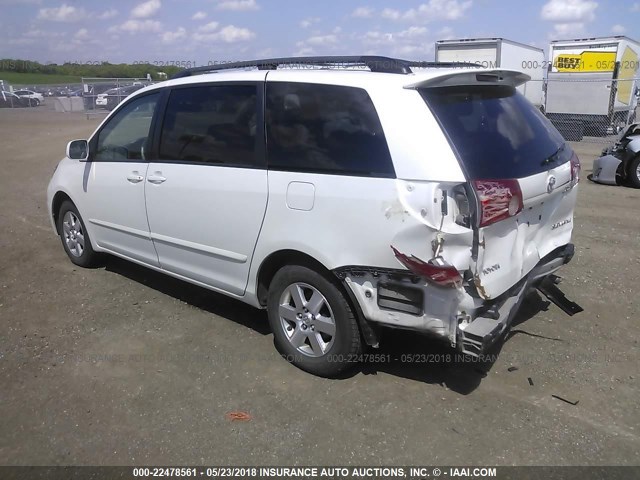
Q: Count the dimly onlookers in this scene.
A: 0